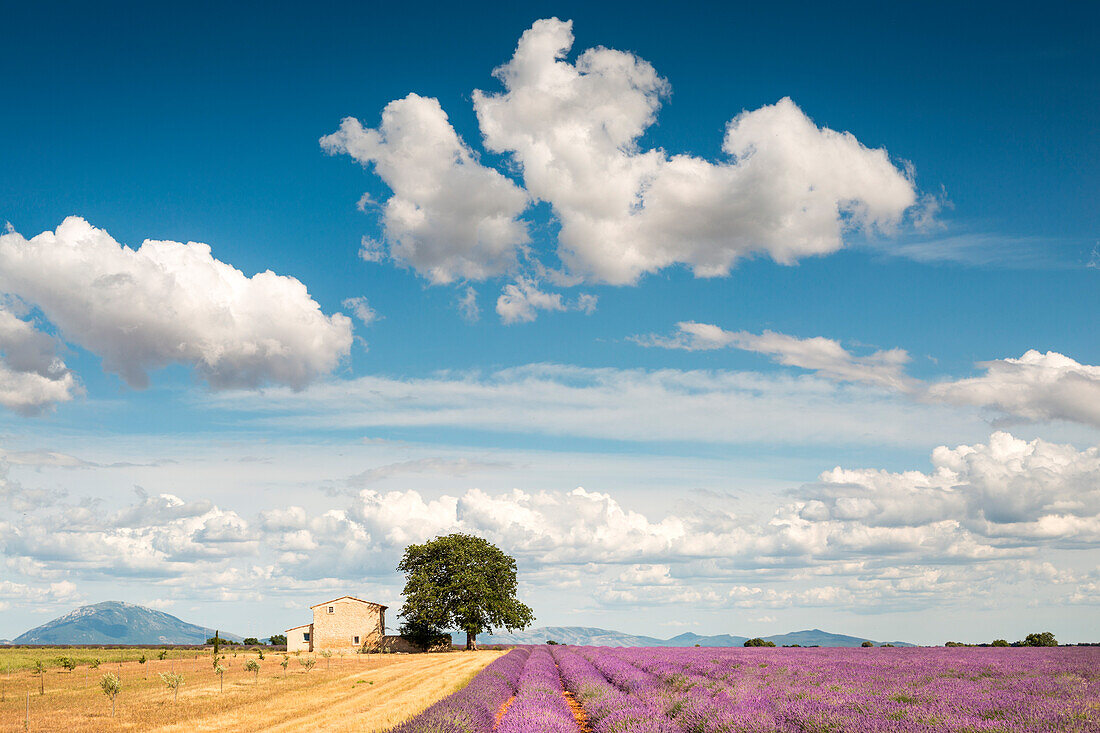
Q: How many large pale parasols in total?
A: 0